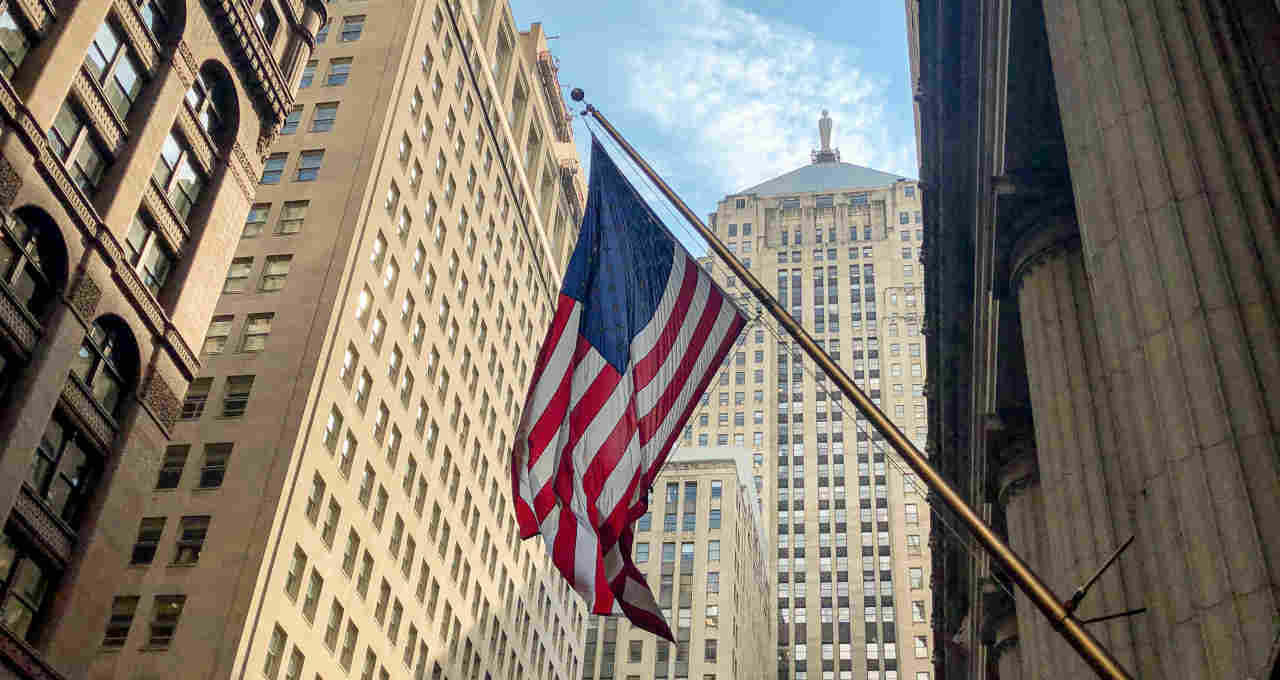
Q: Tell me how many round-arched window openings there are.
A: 4